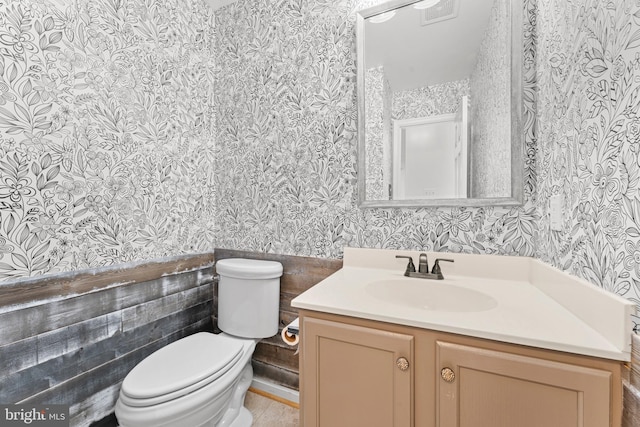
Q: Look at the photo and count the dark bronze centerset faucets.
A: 1